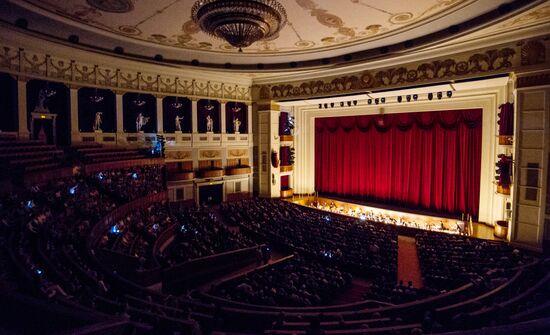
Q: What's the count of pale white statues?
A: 6